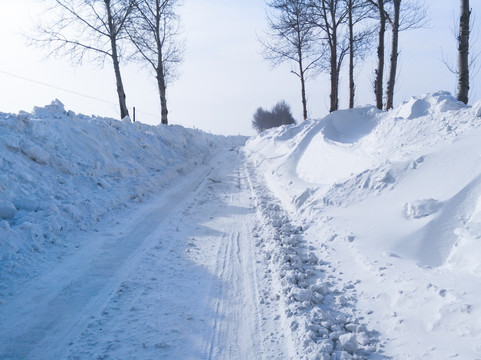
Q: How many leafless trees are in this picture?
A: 8